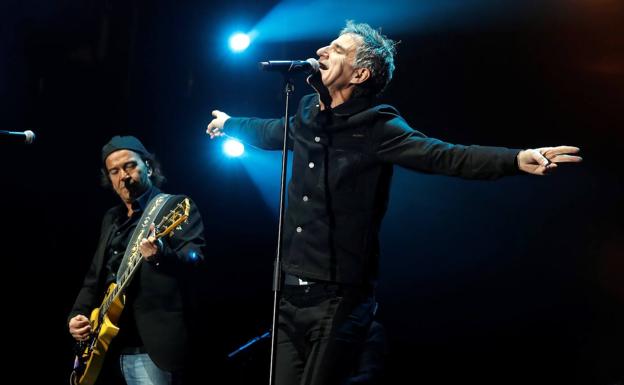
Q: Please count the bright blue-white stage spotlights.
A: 2